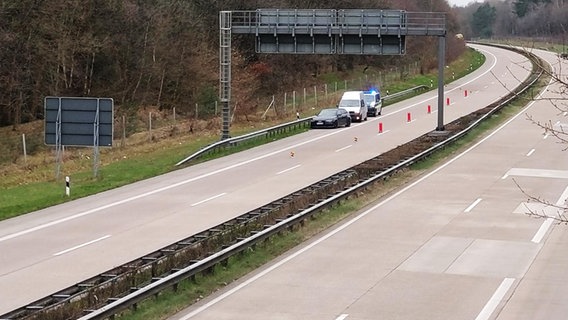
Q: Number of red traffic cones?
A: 5